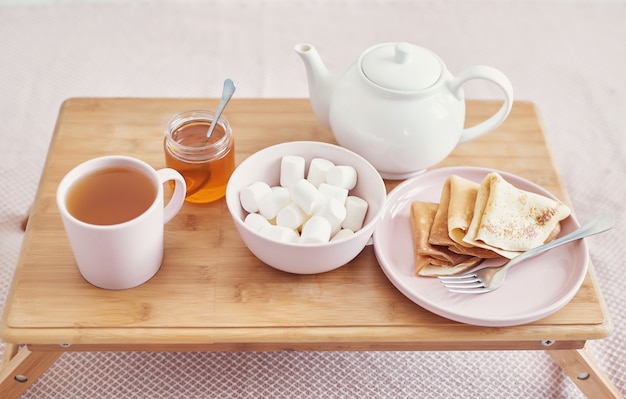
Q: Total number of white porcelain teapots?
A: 1